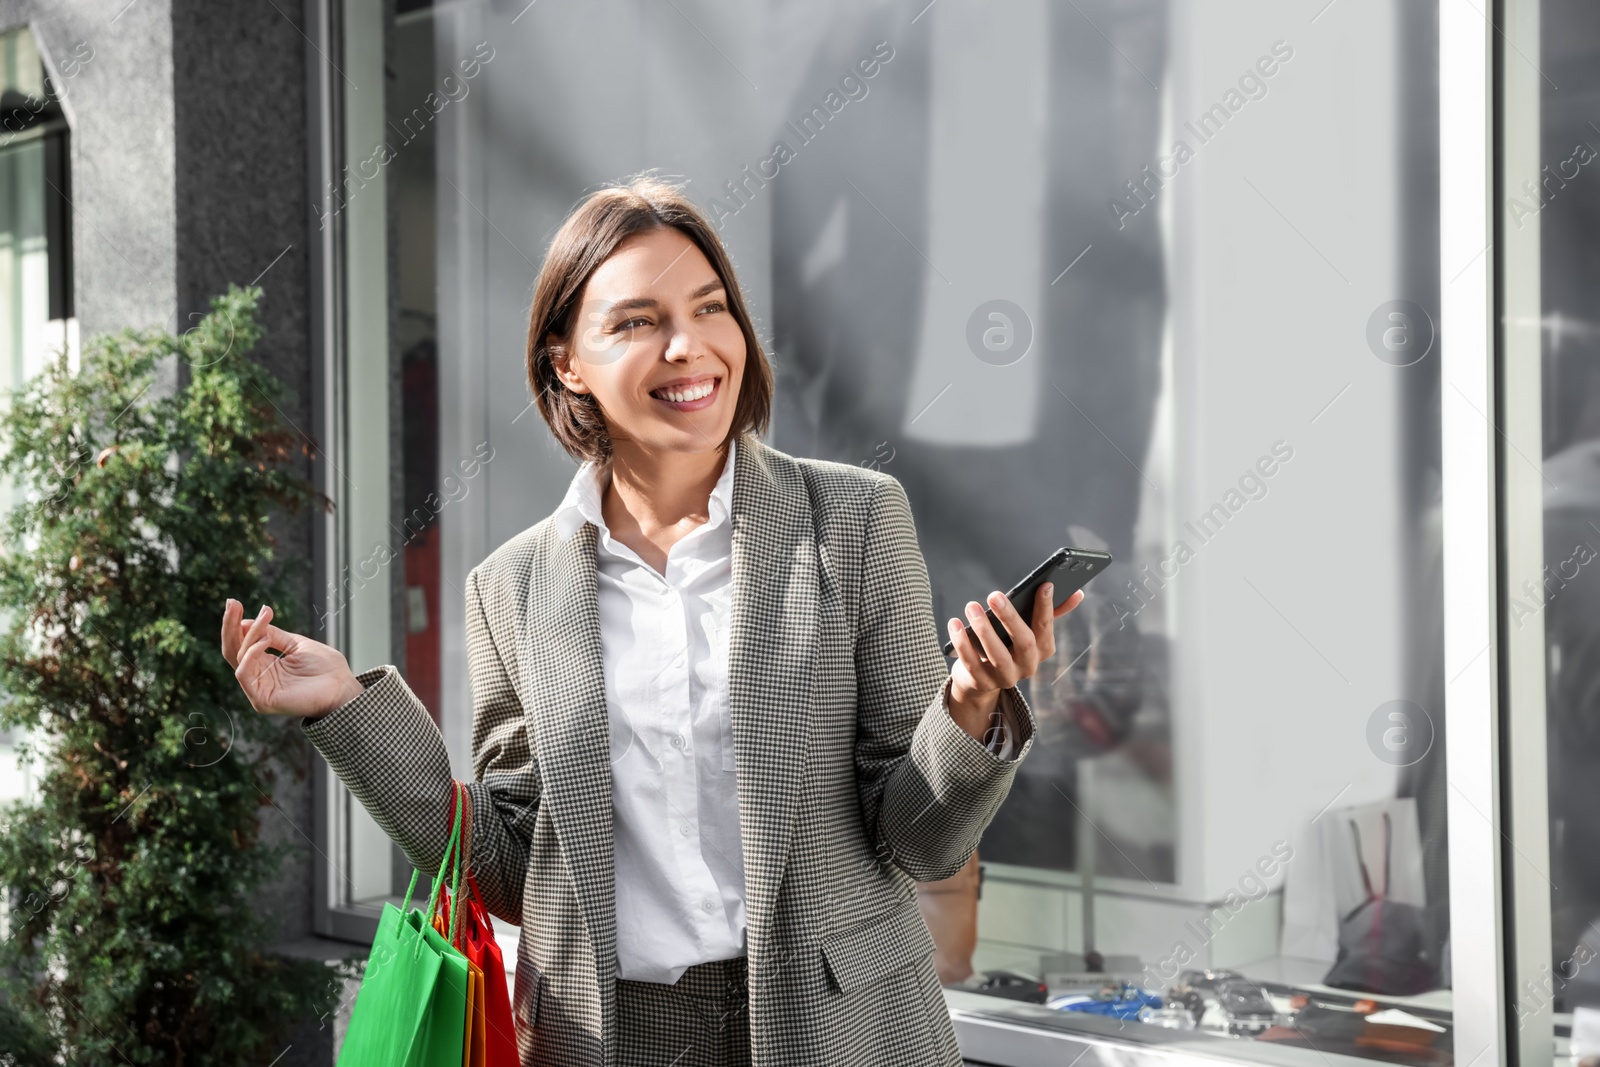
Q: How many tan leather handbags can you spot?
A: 1